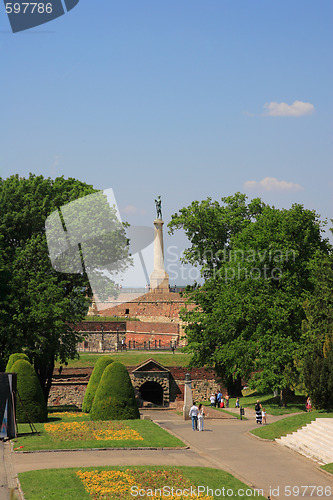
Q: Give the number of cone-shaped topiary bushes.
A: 4